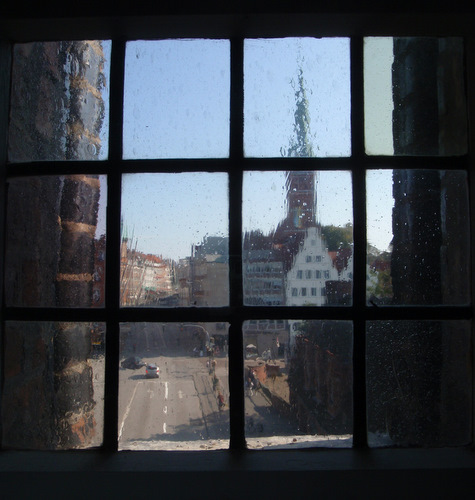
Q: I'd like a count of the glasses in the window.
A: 12